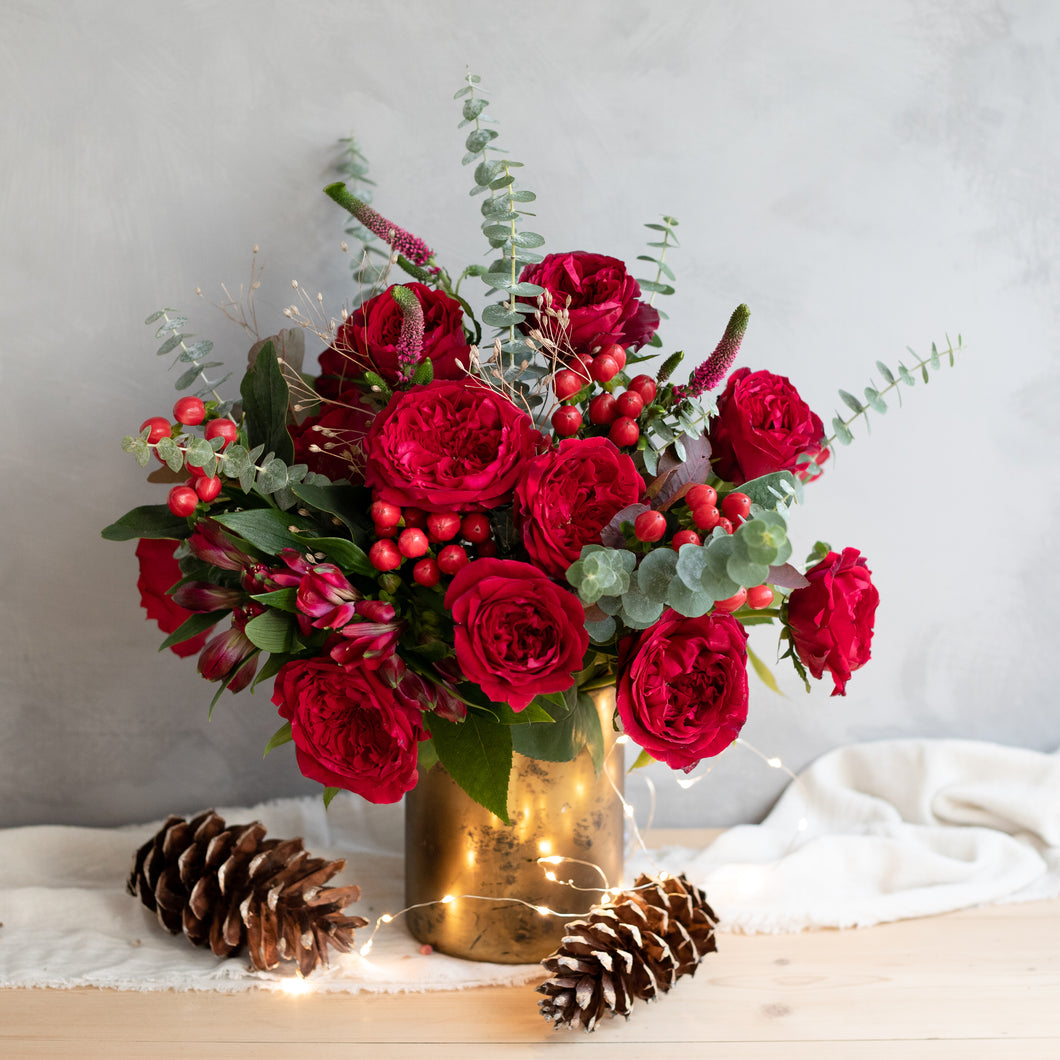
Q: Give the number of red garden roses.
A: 11